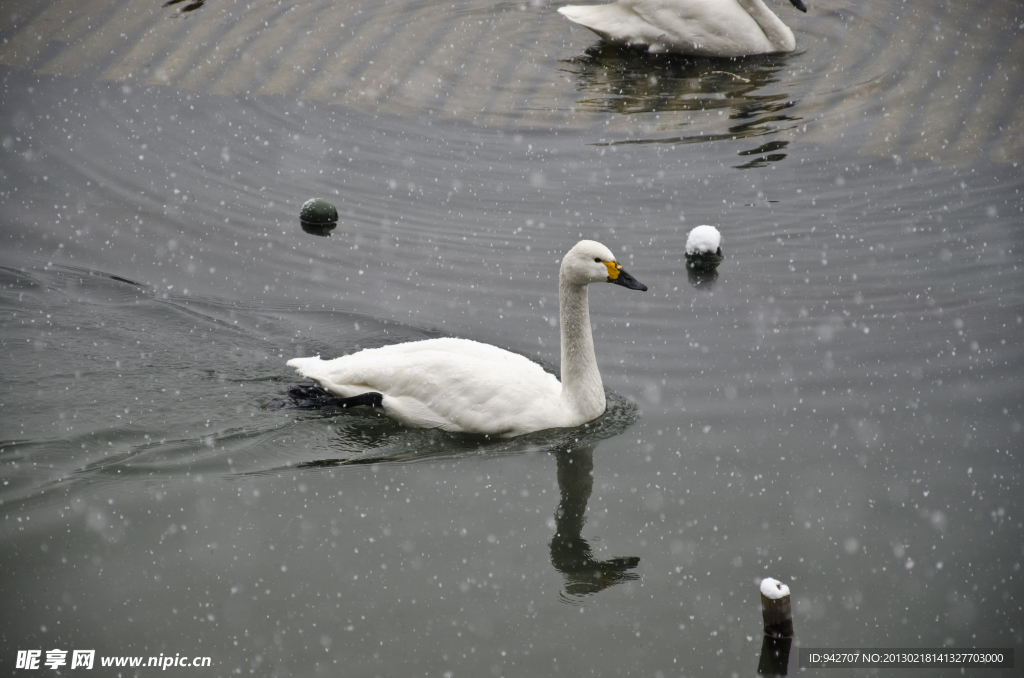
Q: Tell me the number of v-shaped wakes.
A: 1